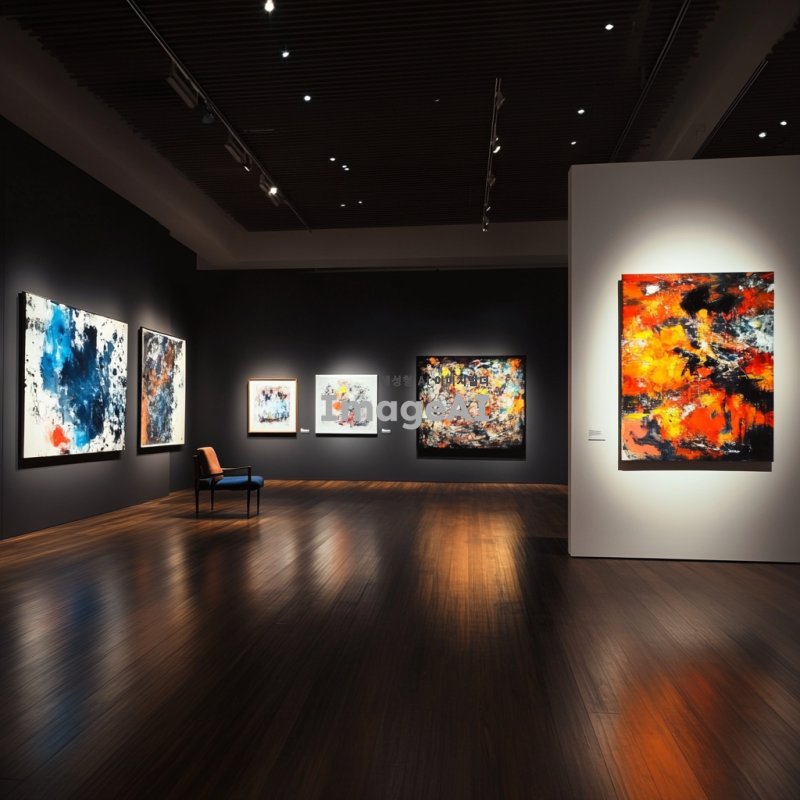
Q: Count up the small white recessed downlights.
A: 13